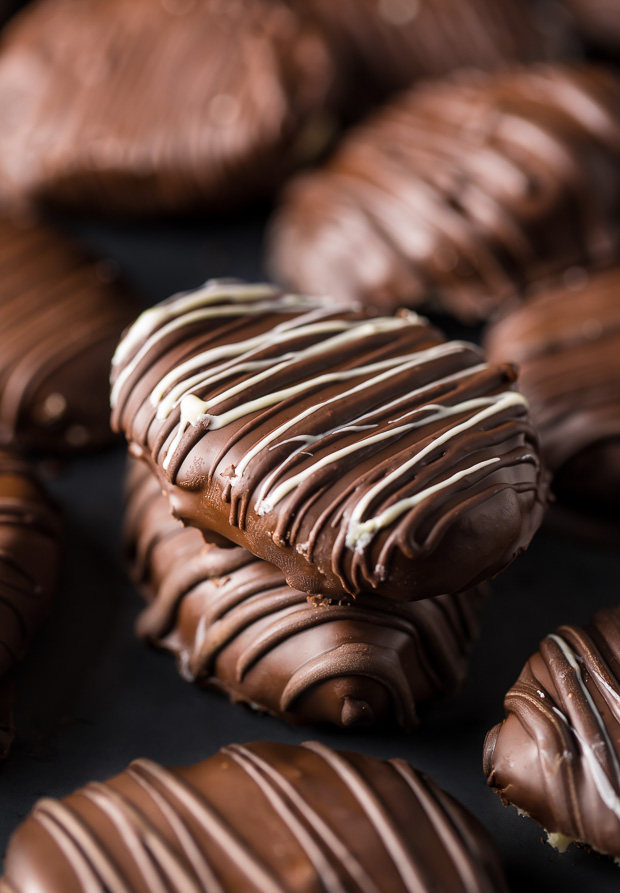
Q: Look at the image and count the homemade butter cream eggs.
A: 11